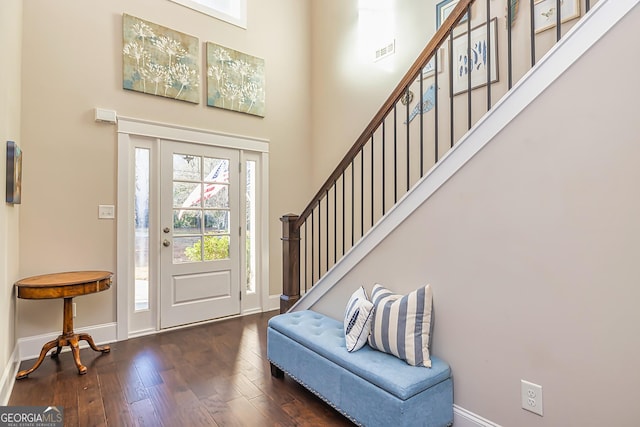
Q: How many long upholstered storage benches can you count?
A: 1